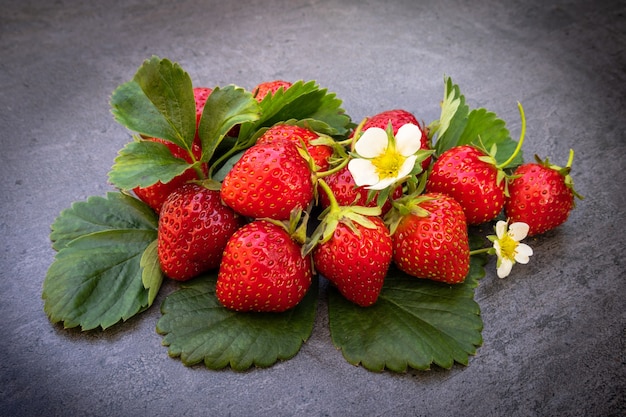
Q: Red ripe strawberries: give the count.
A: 13